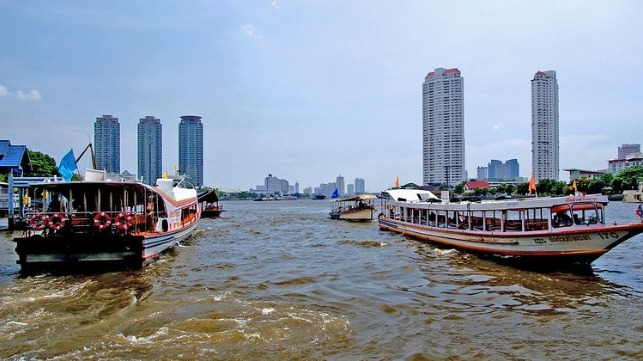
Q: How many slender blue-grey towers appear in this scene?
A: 3